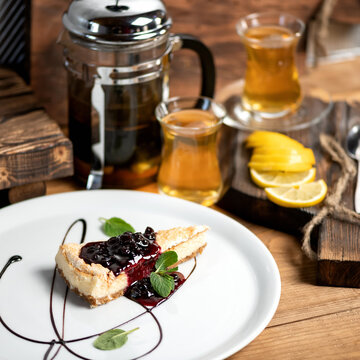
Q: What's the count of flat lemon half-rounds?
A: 2